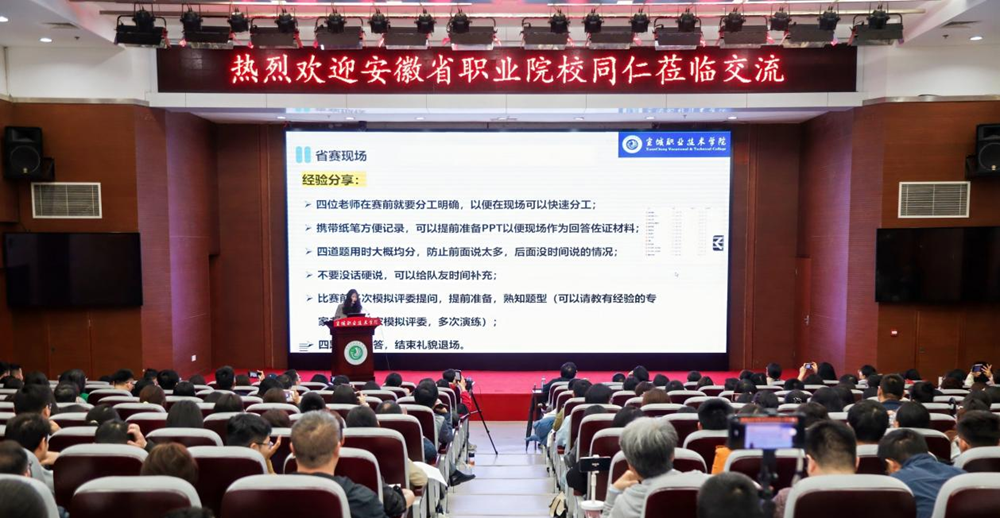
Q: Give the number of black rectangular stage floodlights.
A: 12